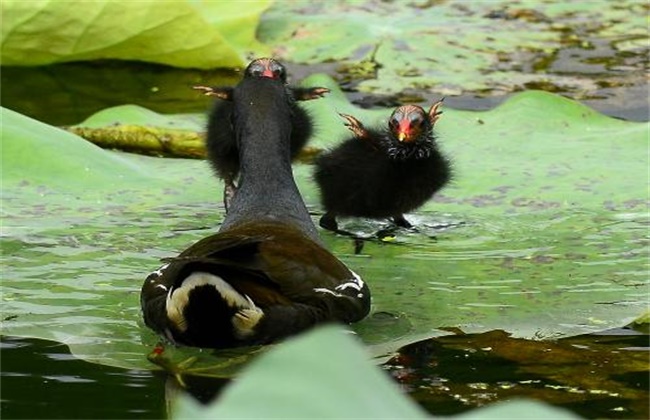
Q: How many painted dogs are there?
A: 0